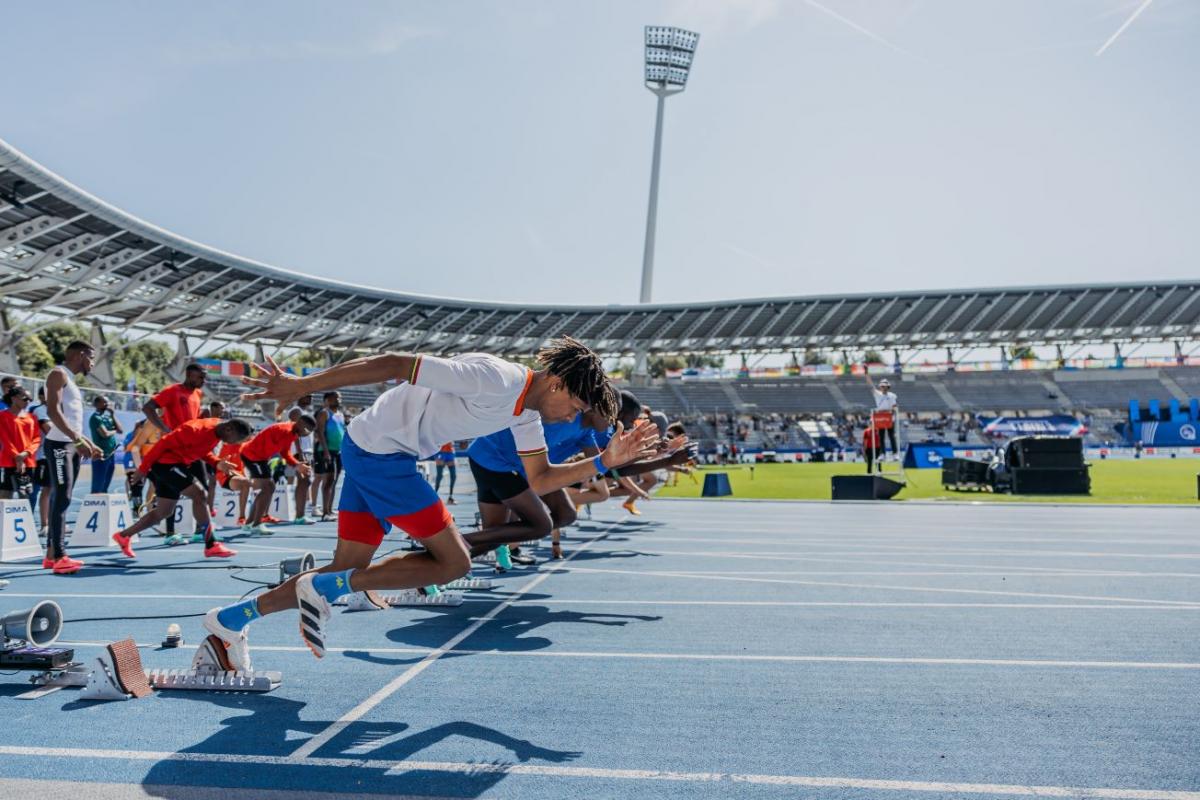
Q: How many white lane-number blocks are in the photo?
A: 5